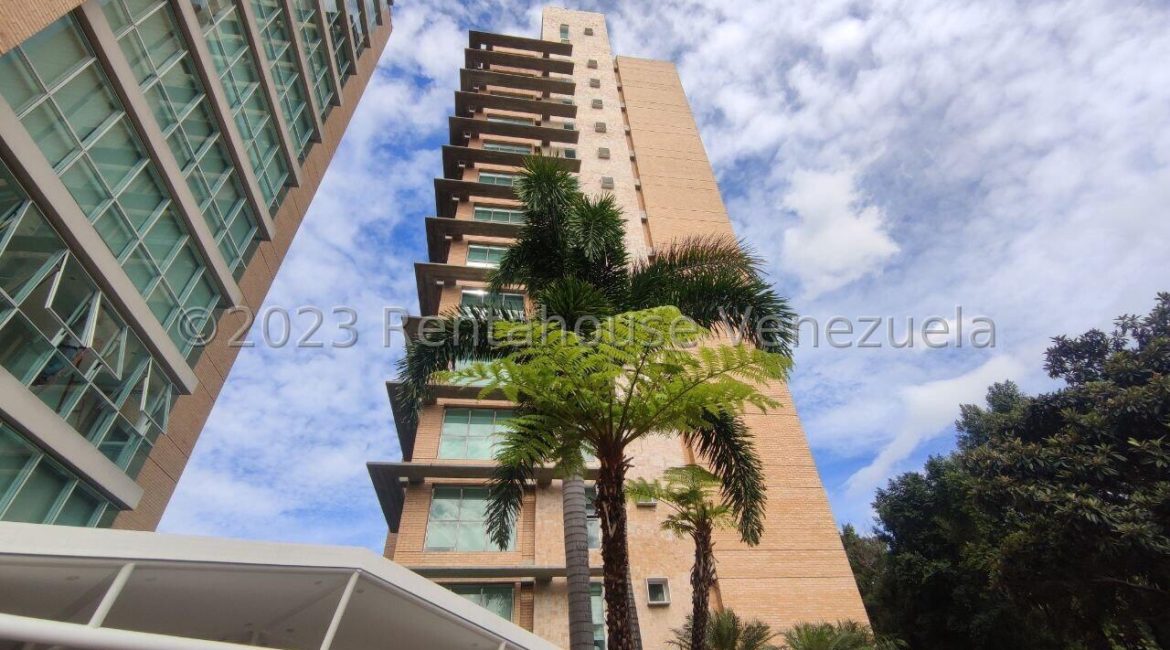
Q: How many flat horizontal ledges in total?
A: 13